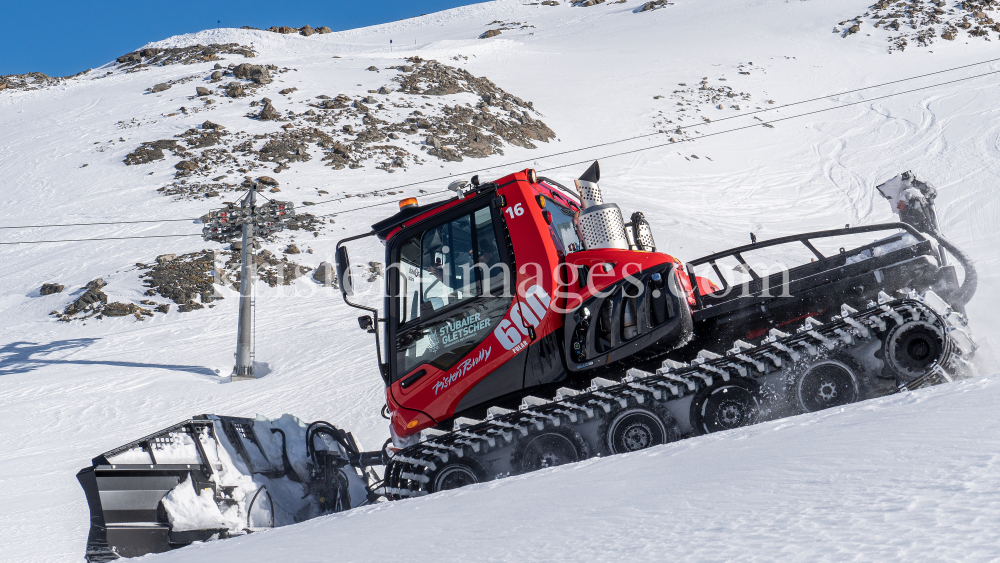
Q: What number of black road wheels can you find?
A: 6